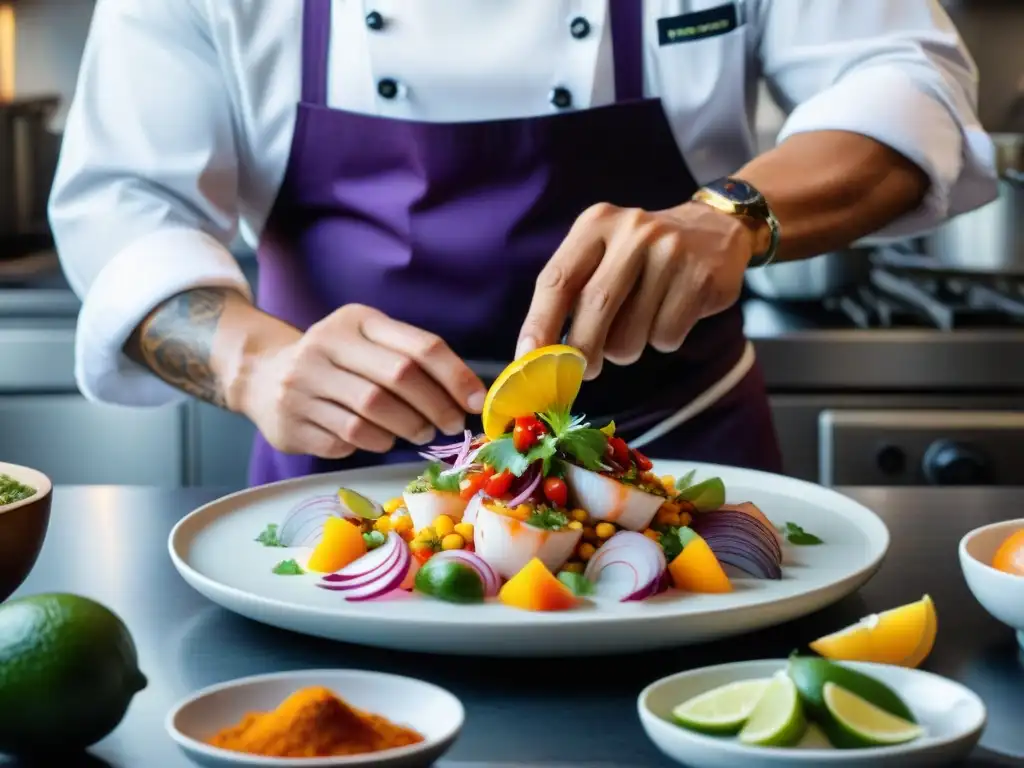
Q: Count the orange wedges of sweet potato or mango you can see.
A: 3